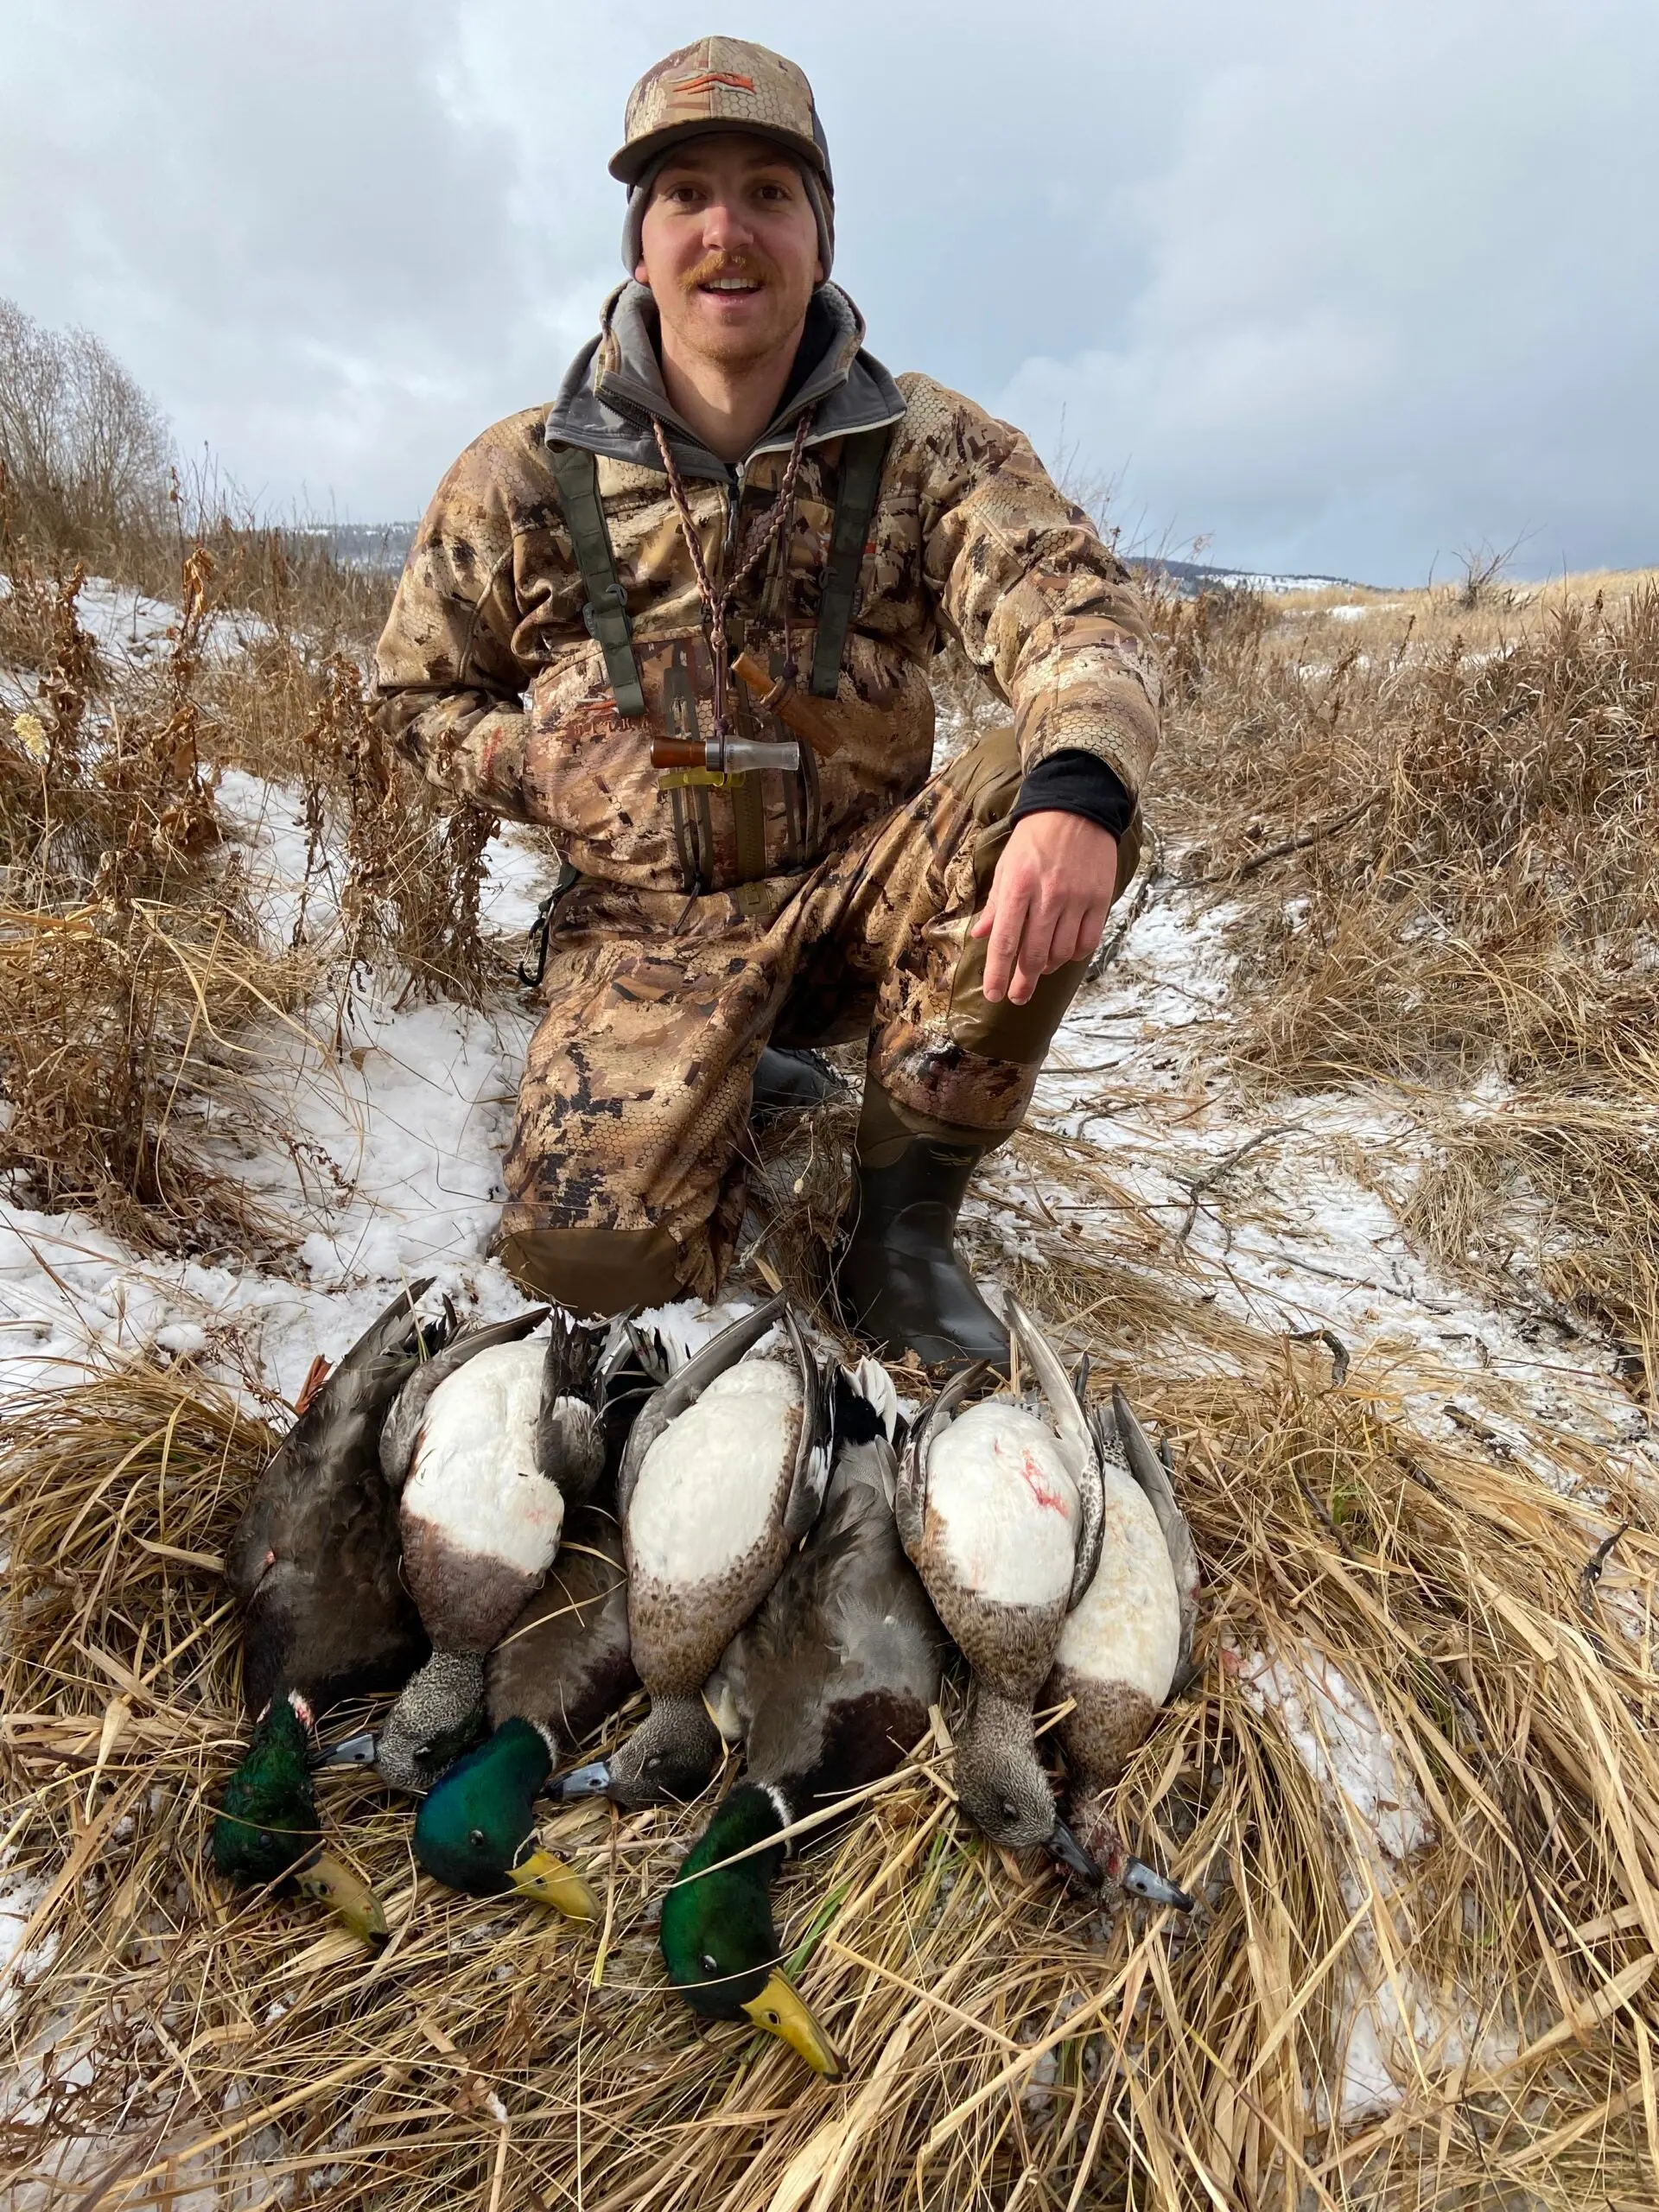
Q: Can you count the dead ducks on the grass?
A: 7